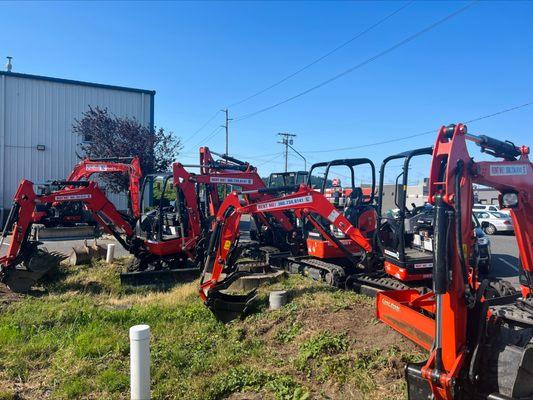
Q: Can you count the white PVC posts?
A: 2